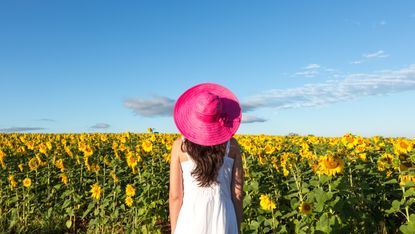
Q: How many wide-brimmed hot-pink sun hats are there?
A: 1